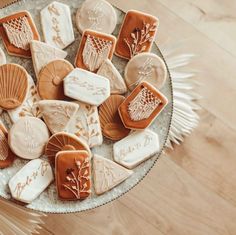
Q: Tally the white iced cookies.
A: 4